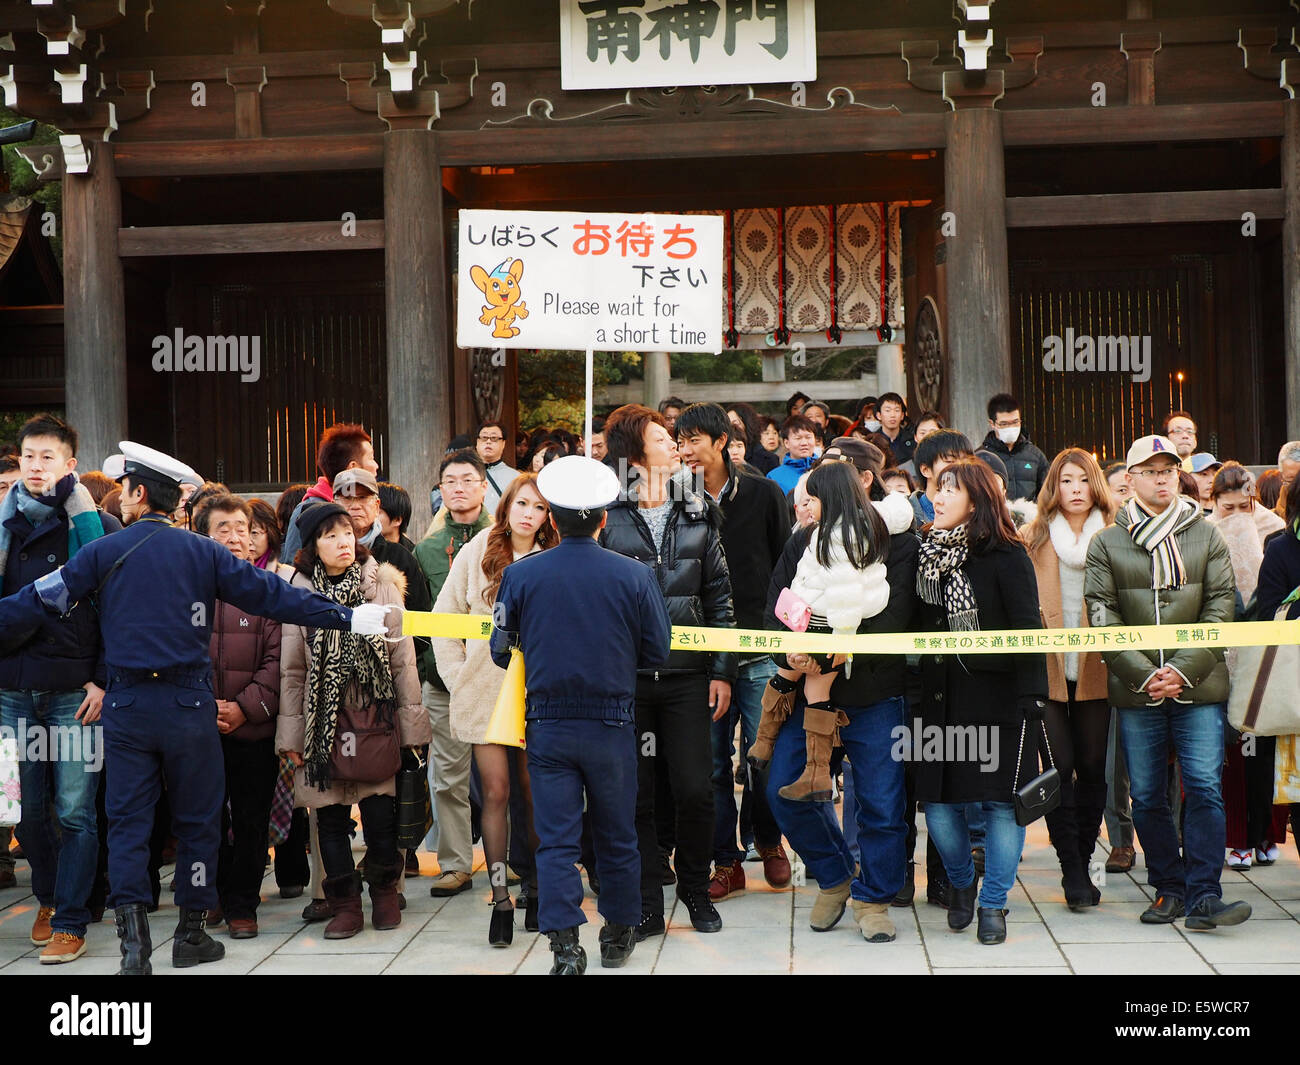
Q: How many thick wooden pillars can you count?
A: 4